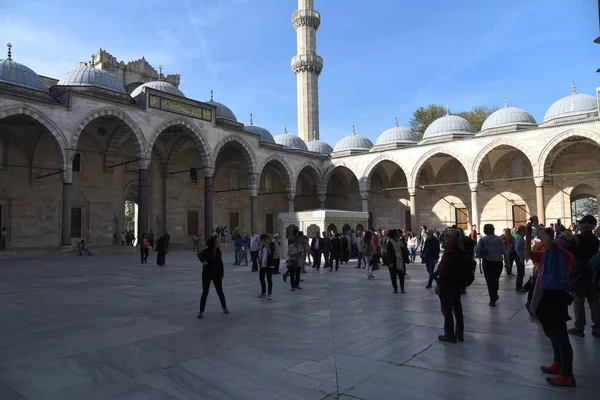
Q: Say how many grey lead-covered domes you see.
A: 12